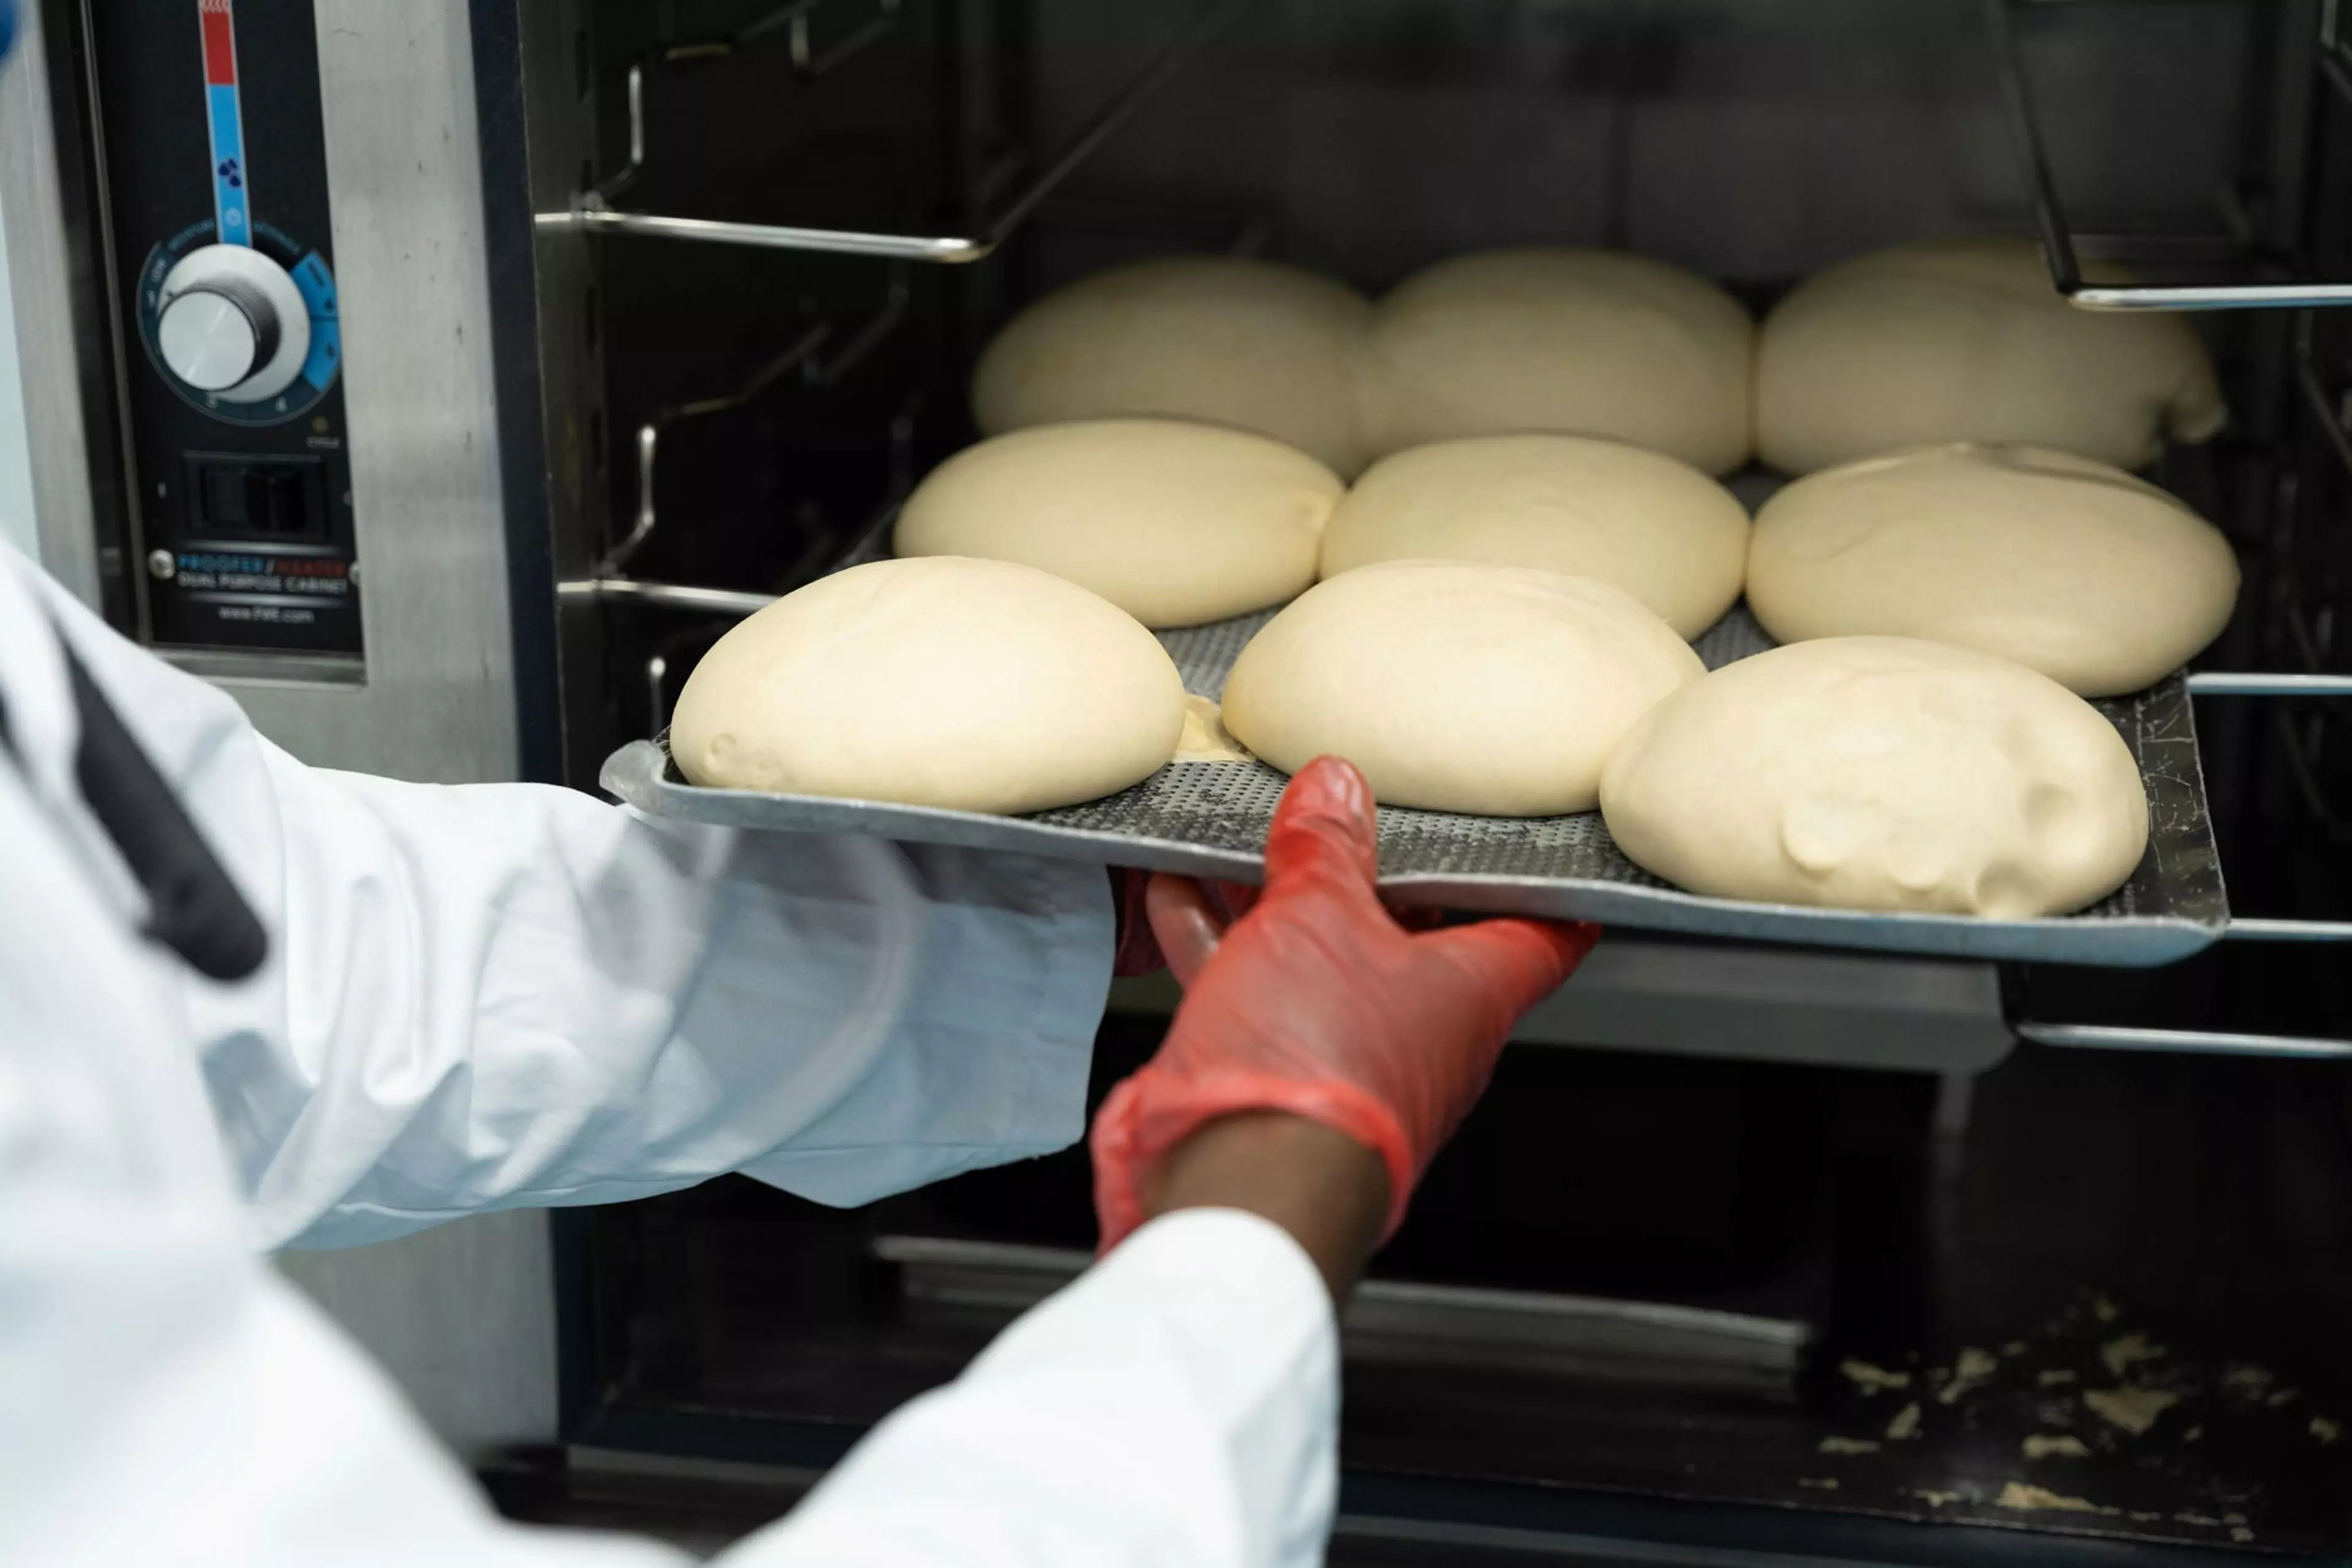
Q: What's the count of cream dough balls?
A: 9